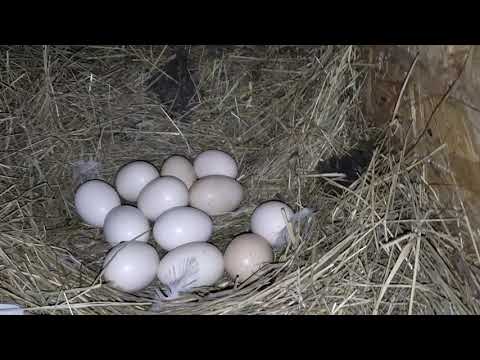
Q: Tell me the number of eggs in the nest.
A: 12